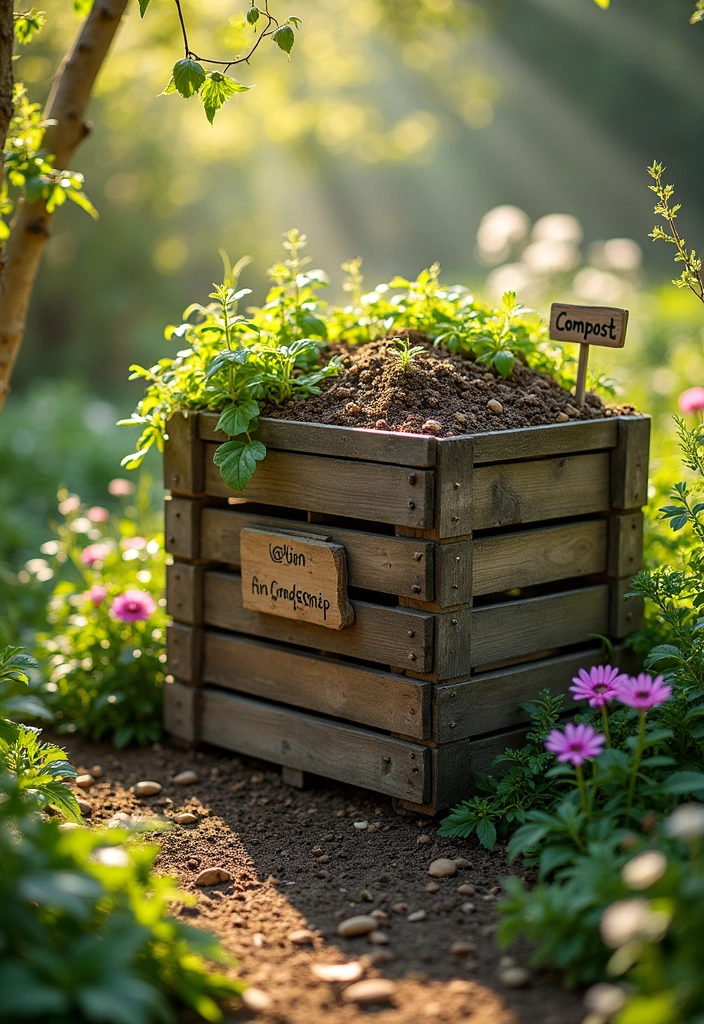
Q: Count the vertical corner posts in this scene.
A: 3